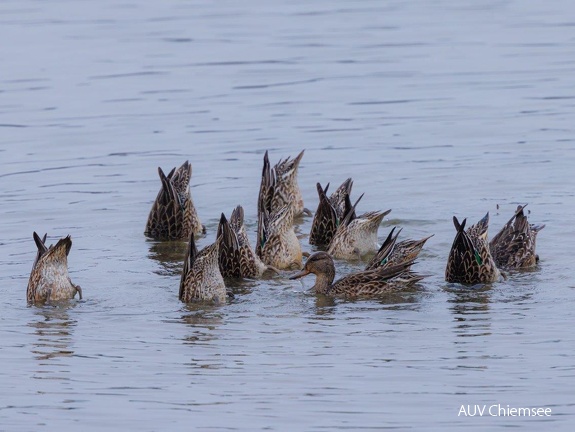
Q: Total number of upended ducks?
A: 11